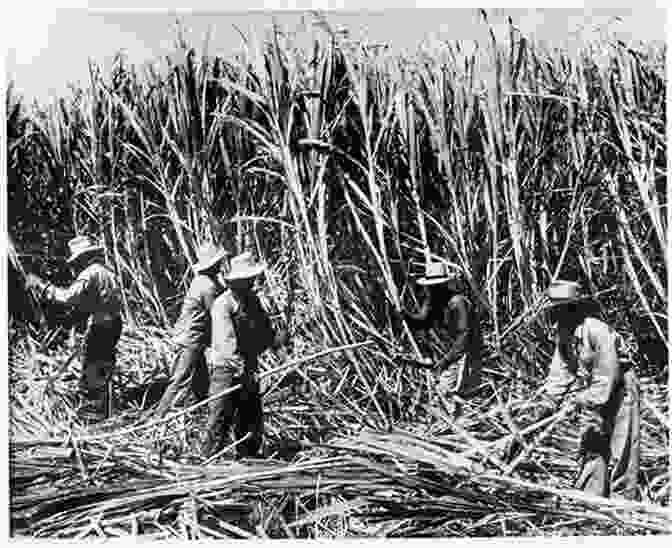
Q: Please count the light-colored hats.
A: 5